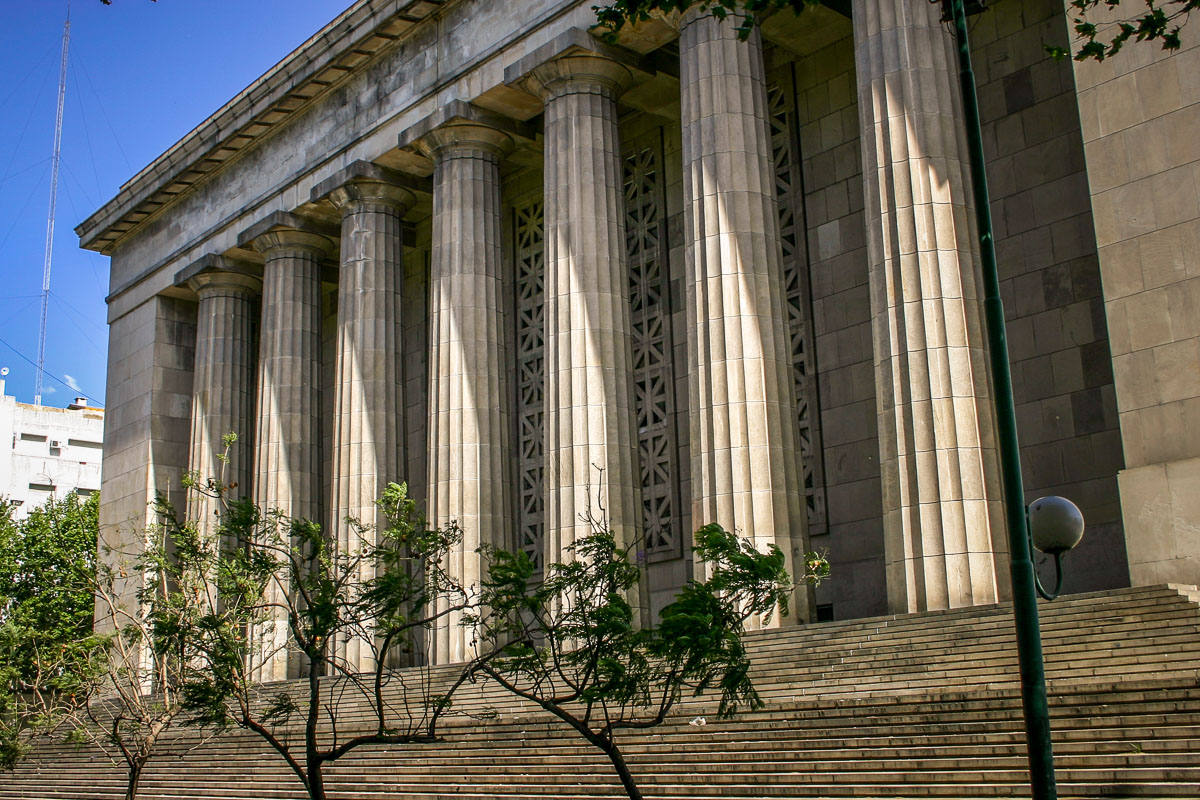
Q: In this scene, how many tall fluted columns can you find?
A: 7